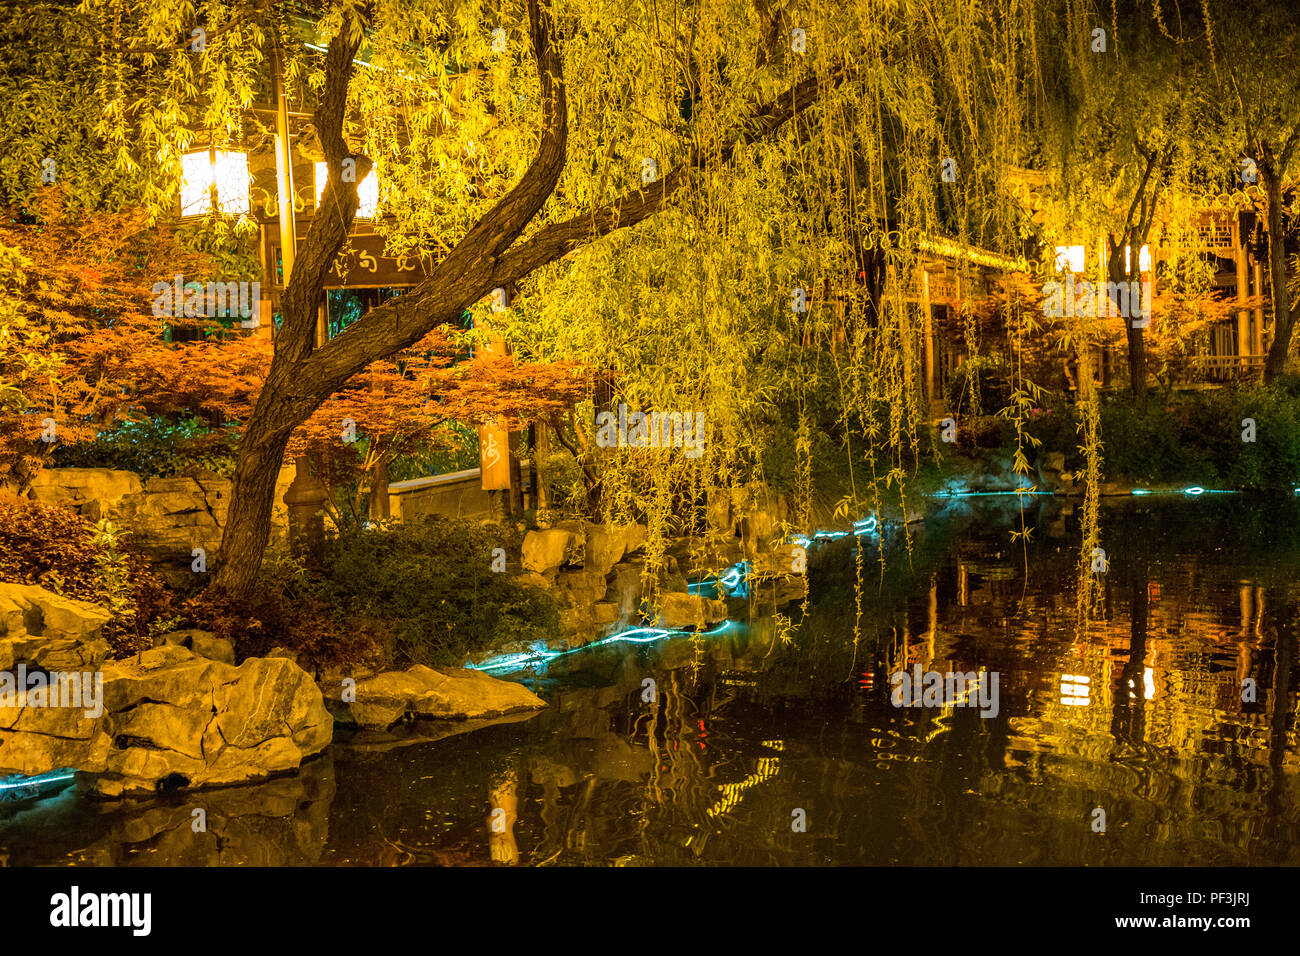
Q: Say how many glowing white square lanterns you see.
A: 4